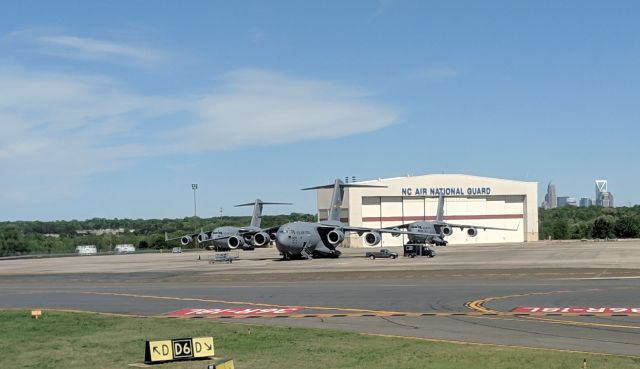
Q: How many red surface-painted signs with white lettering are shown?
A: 2